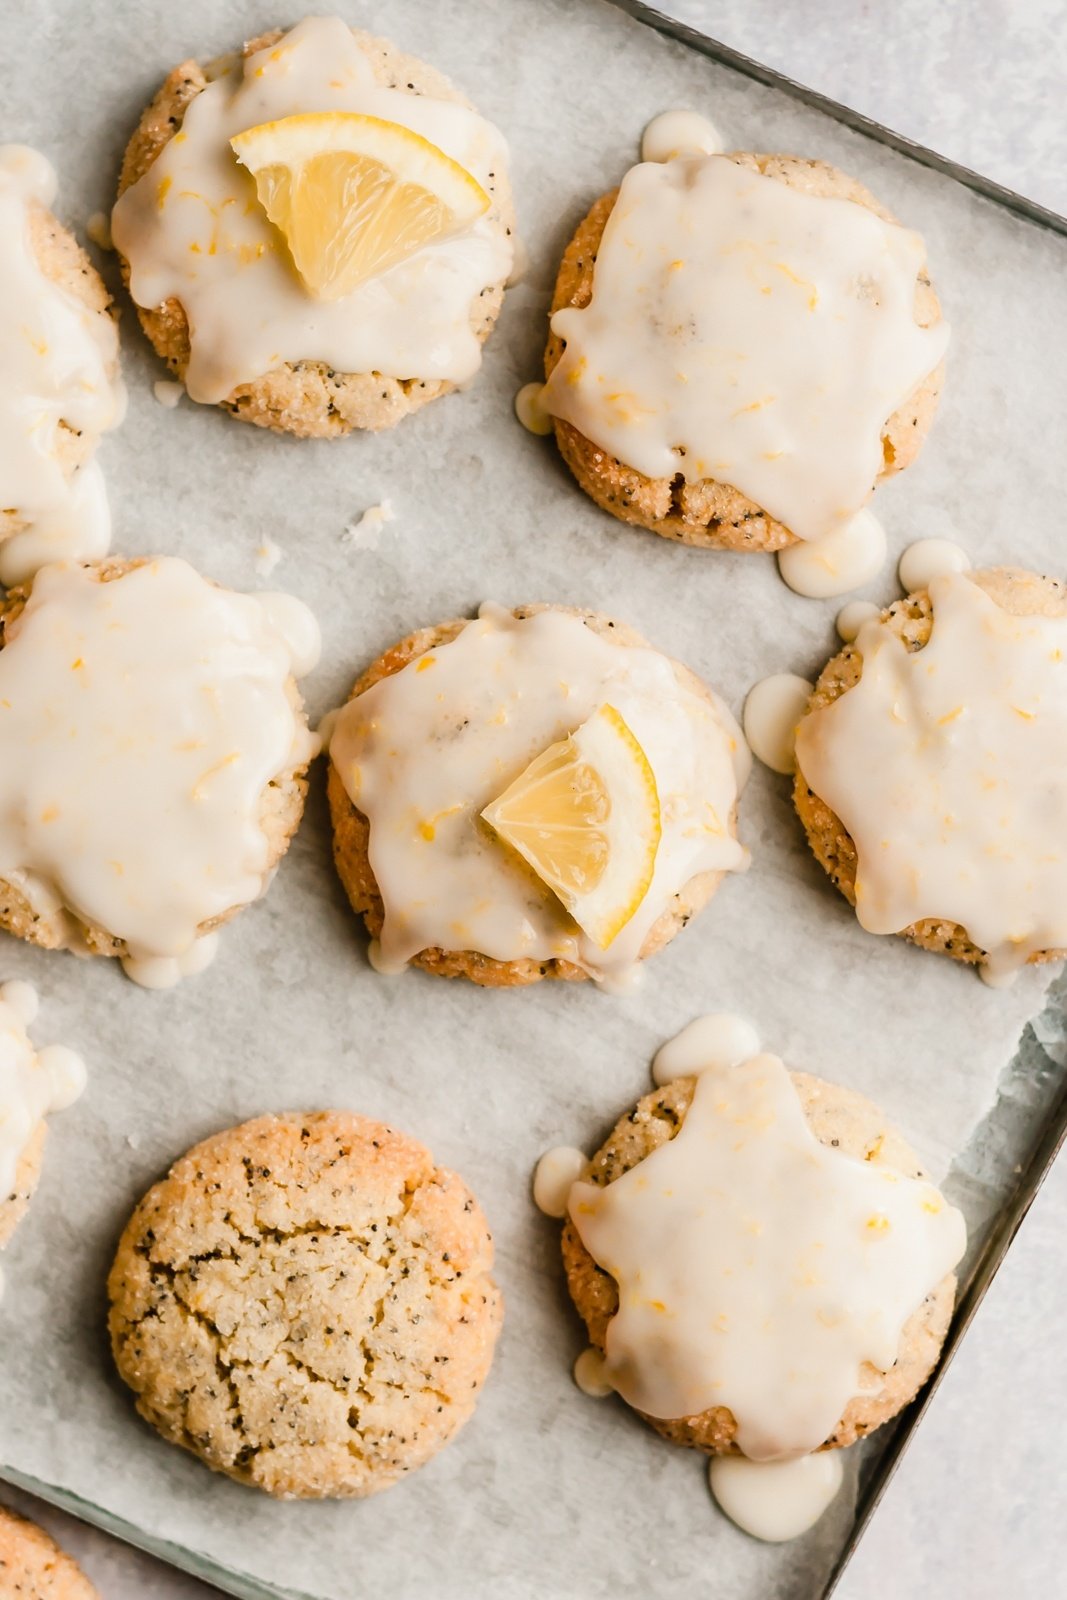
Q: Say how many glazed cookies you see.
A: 8